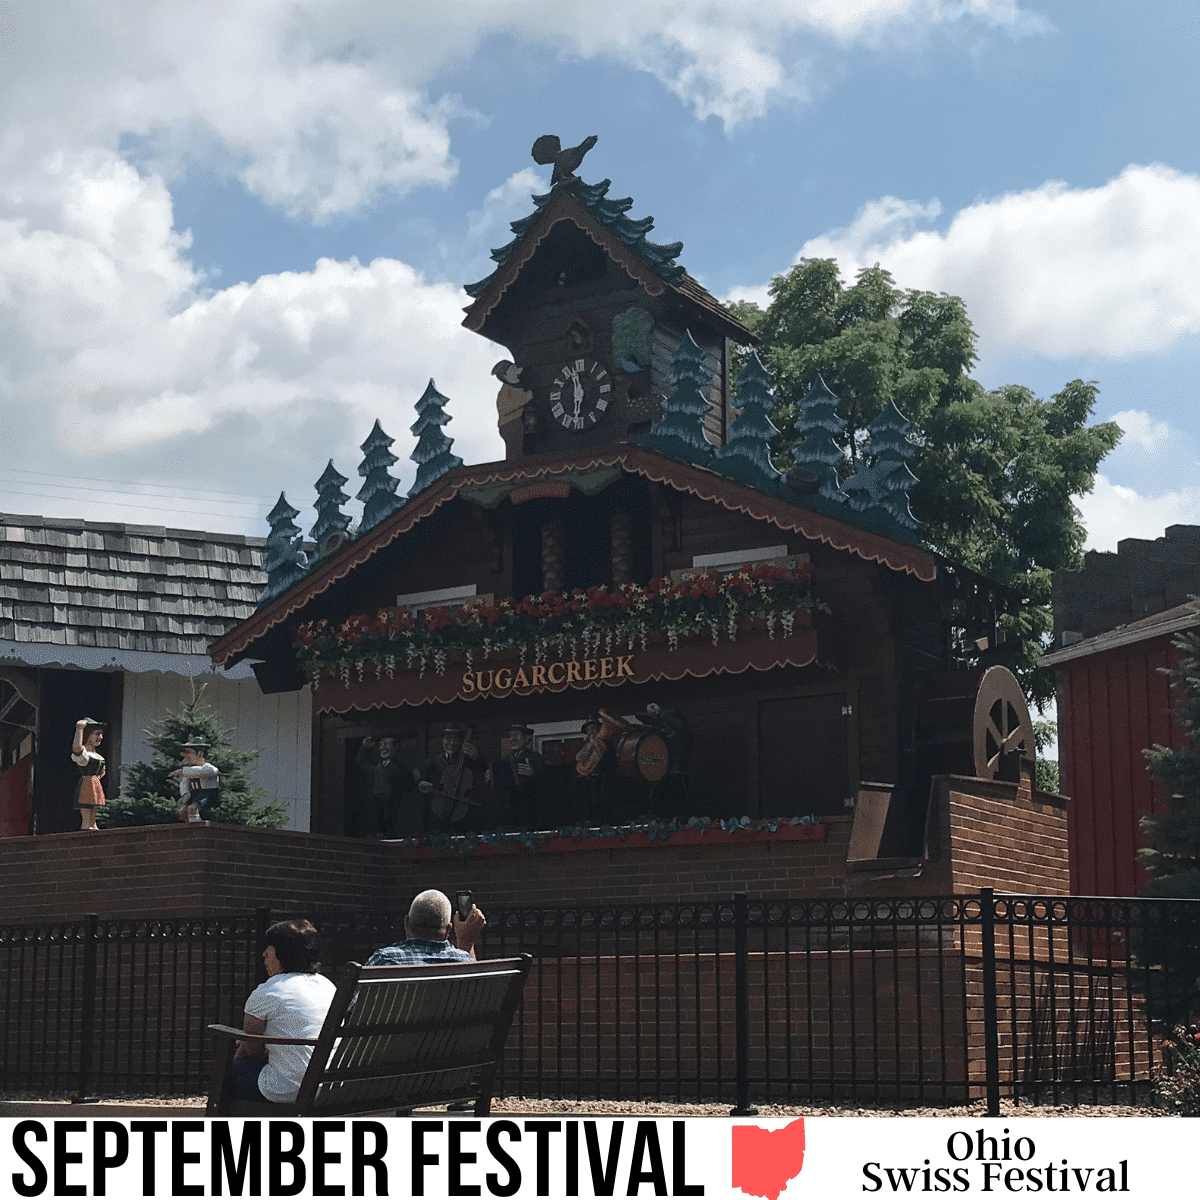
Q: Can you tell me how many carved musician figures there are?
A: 5